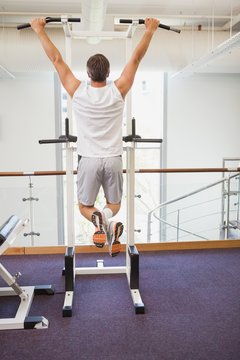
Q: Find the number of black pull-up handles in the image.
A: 2